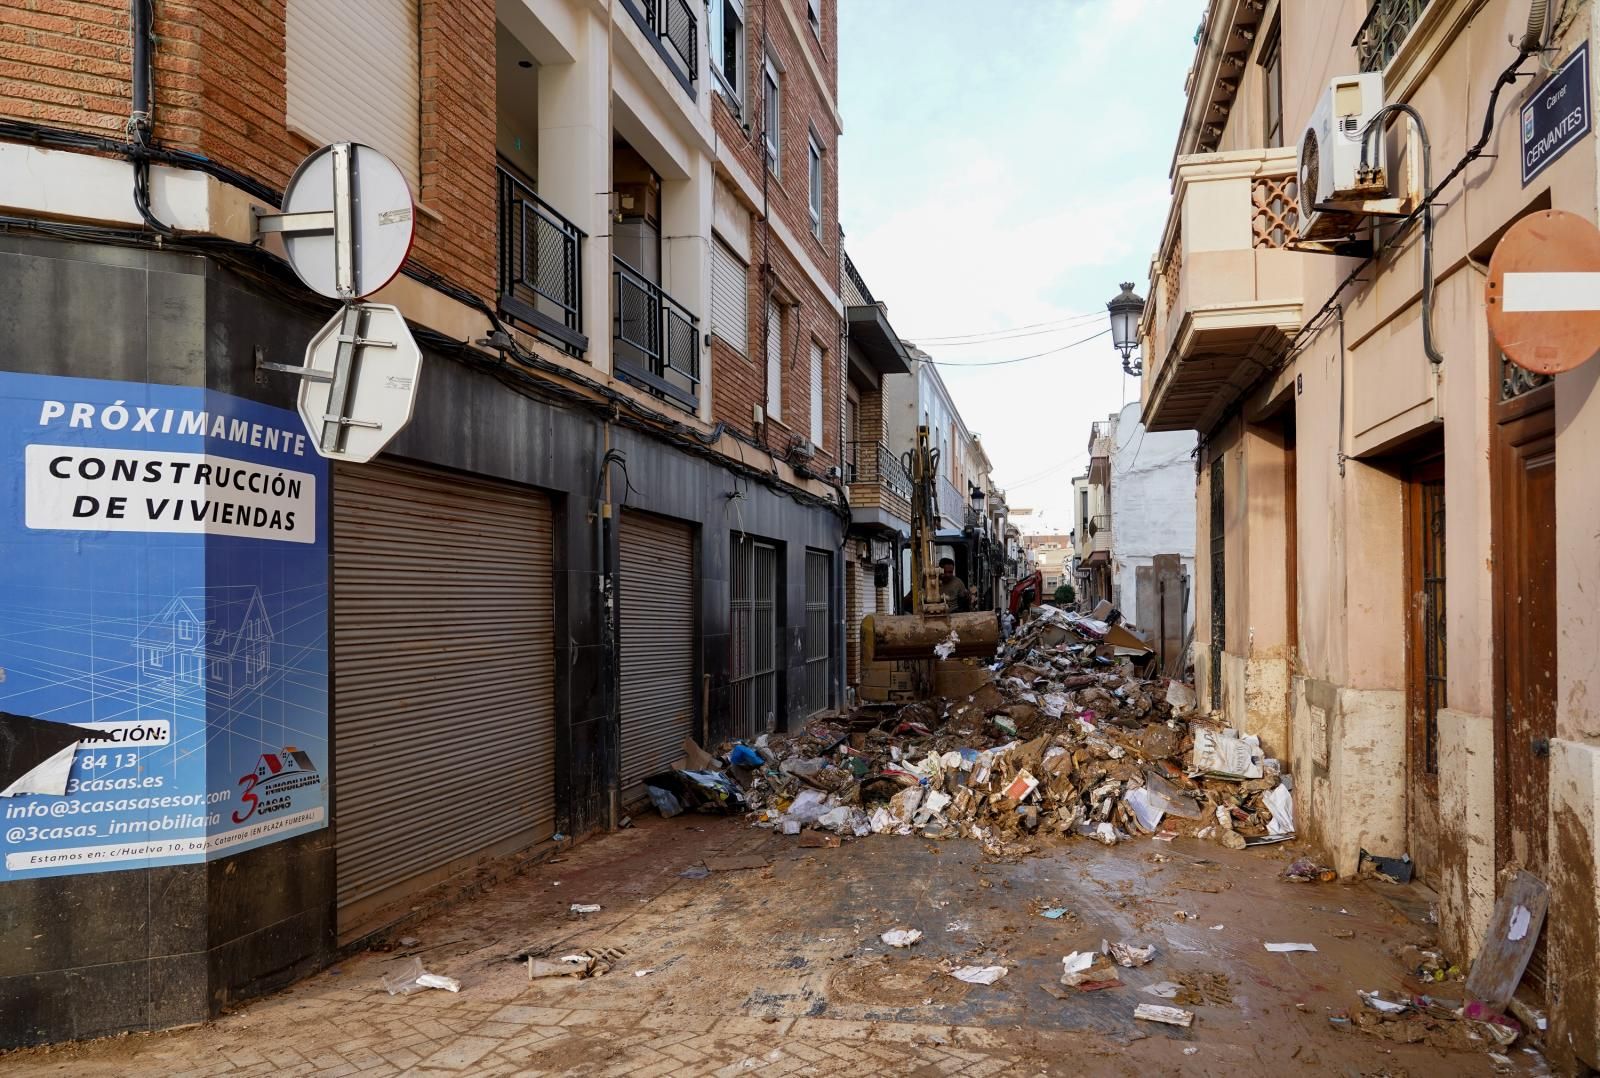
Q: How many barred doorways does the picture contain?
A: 2